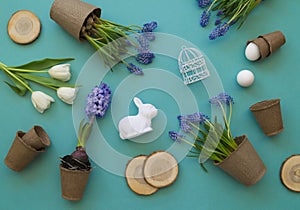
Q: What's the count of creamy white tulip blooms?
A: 3